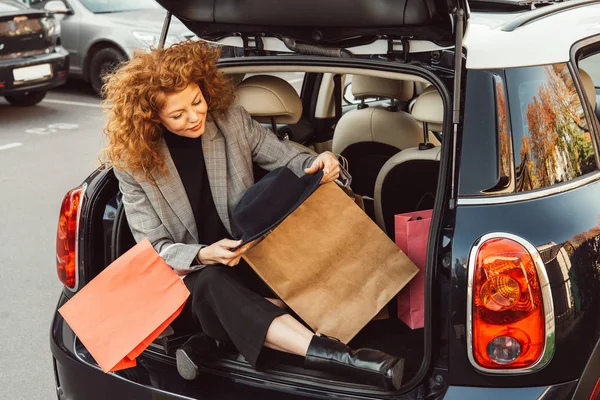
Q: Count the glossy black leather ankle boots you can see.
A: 2